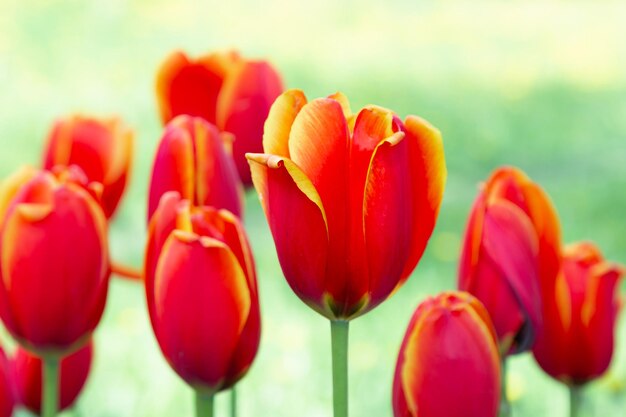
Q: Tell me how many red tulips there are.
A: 11